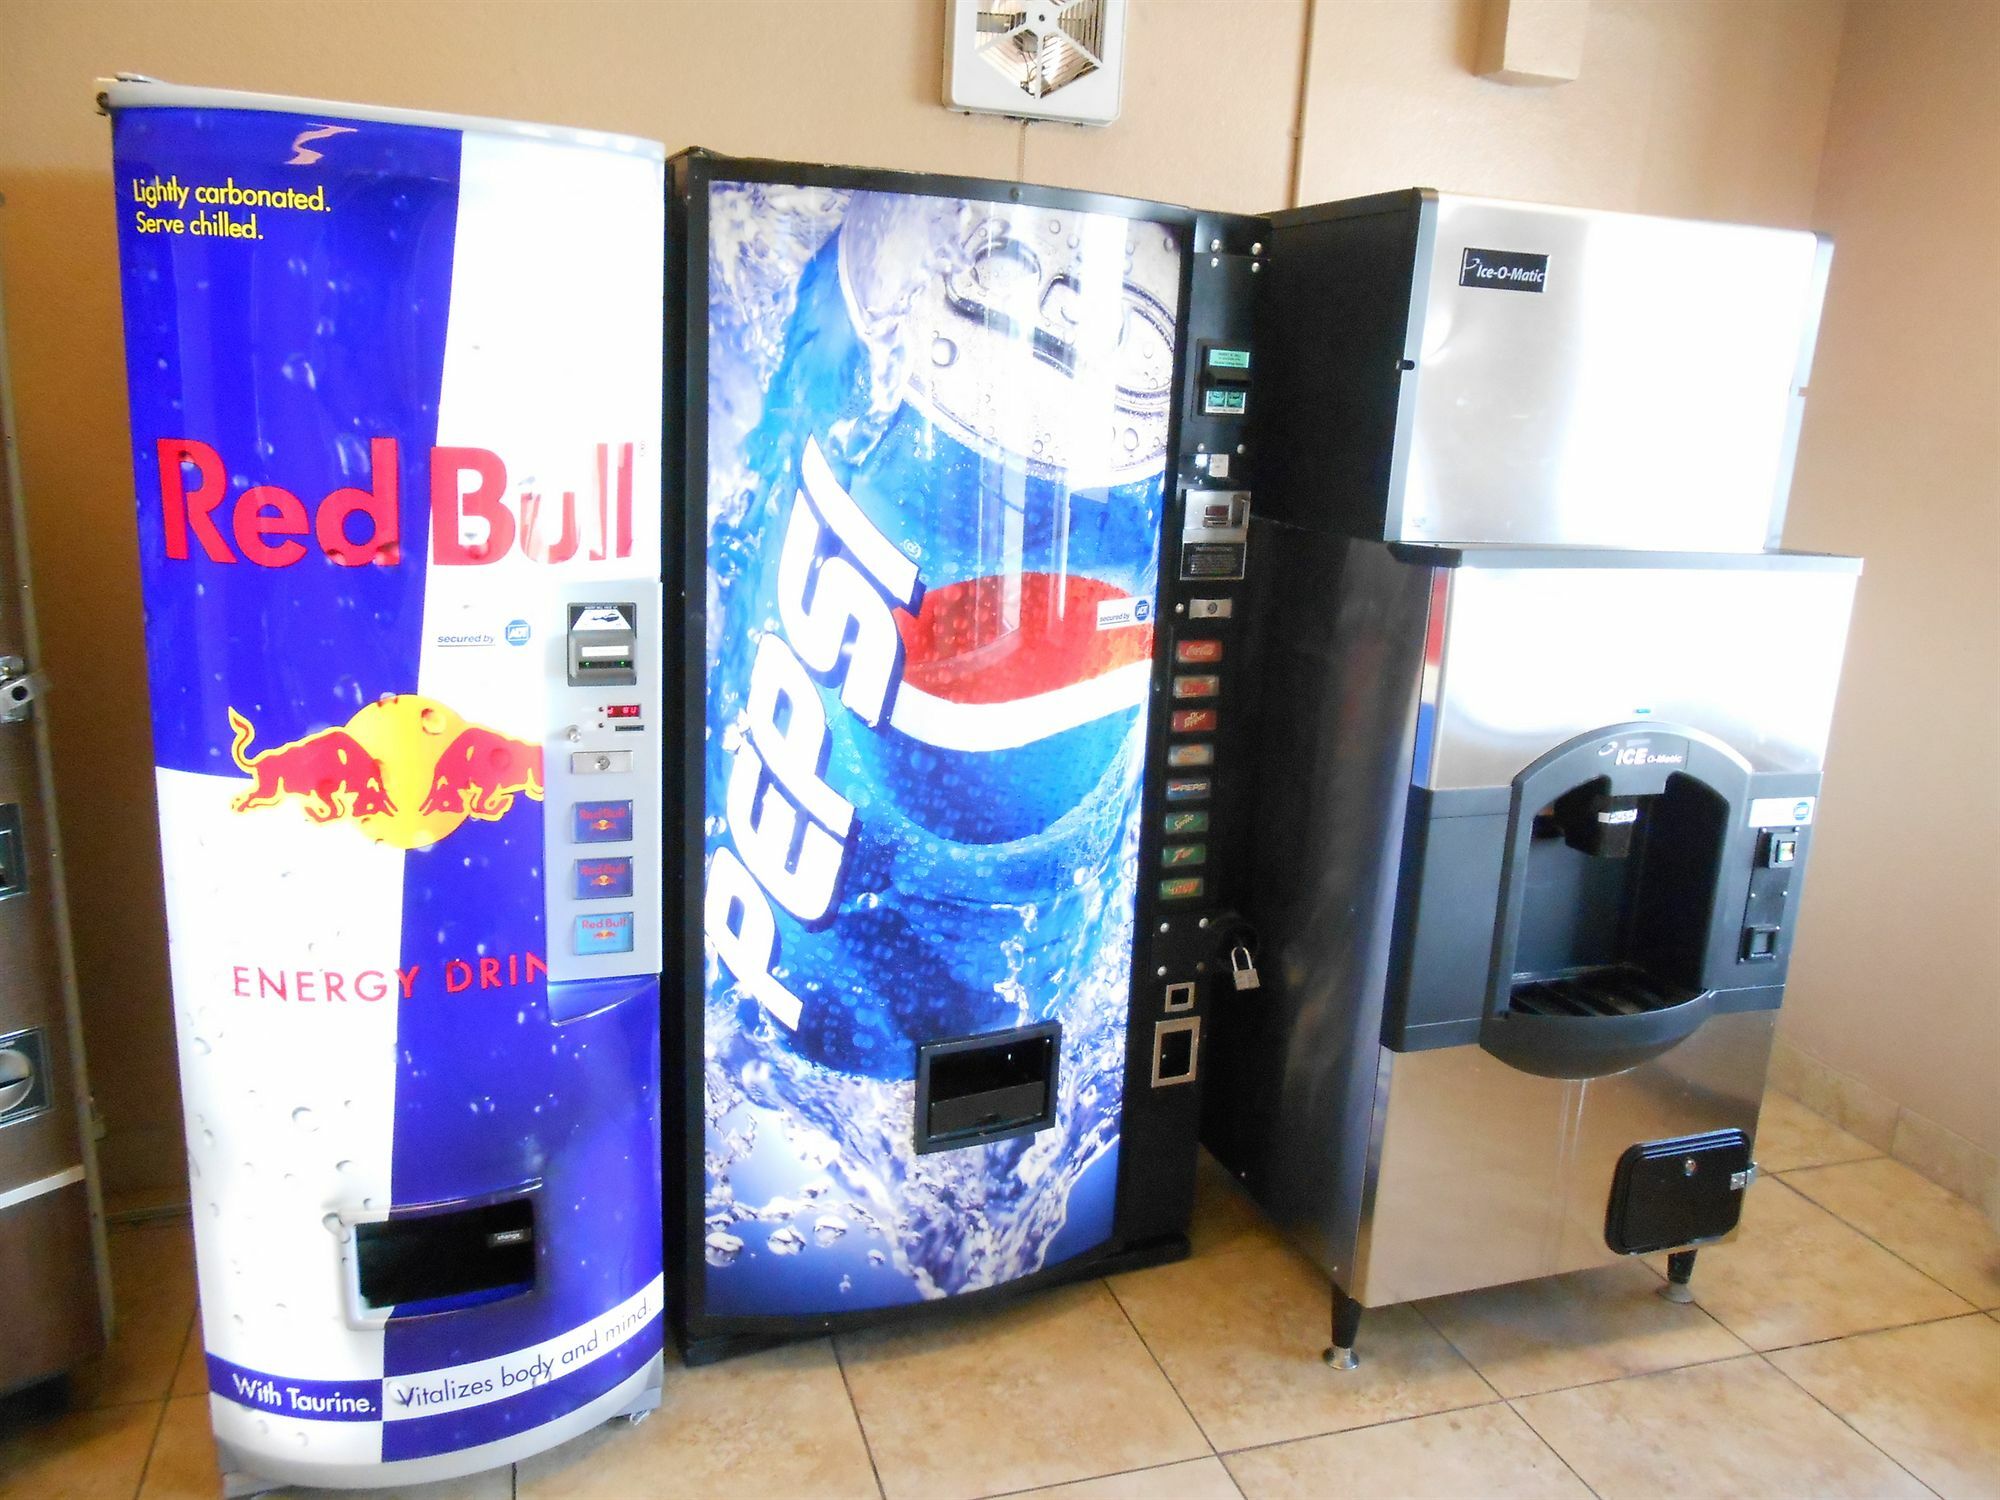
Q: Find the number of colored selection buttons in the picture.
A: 11